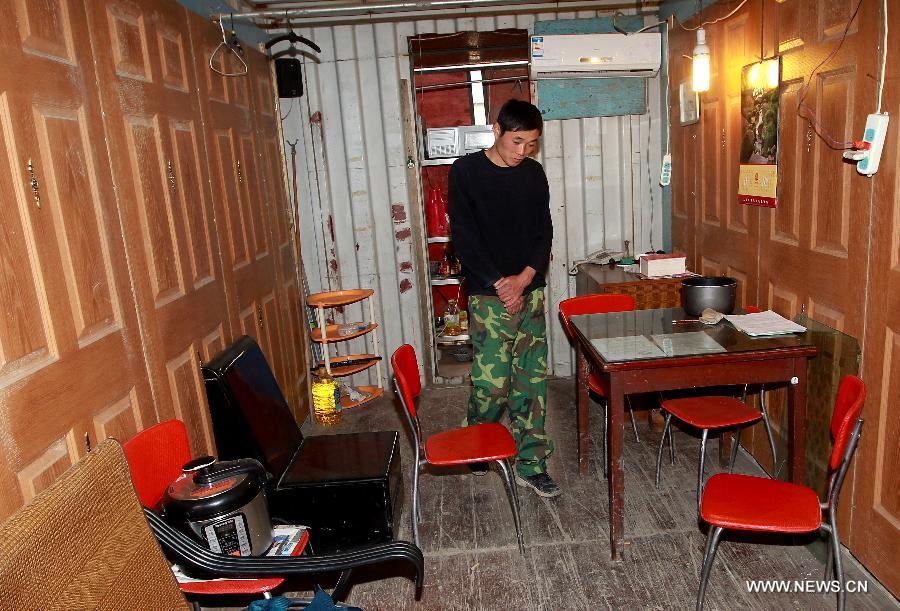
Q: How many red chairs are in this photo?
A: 5